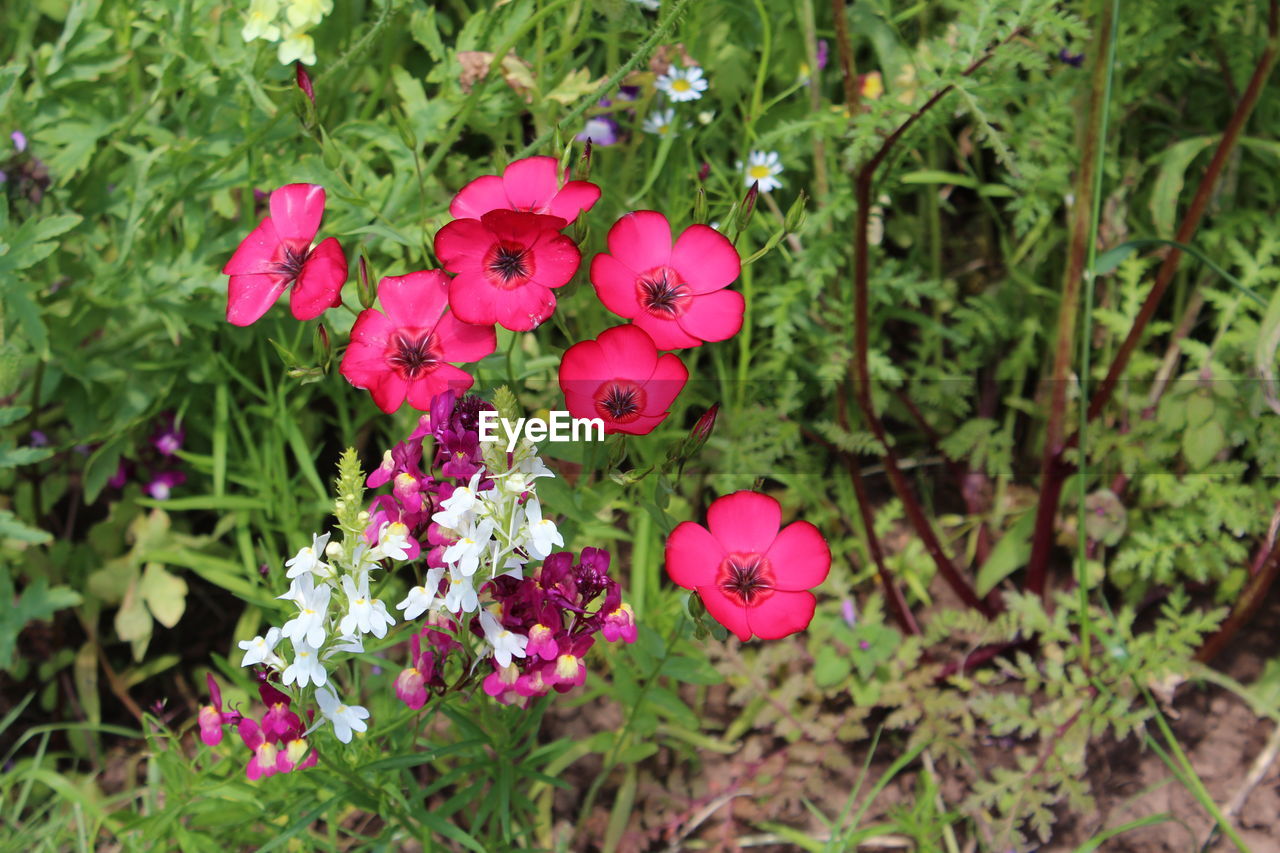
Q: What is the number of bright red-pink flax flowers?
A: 7